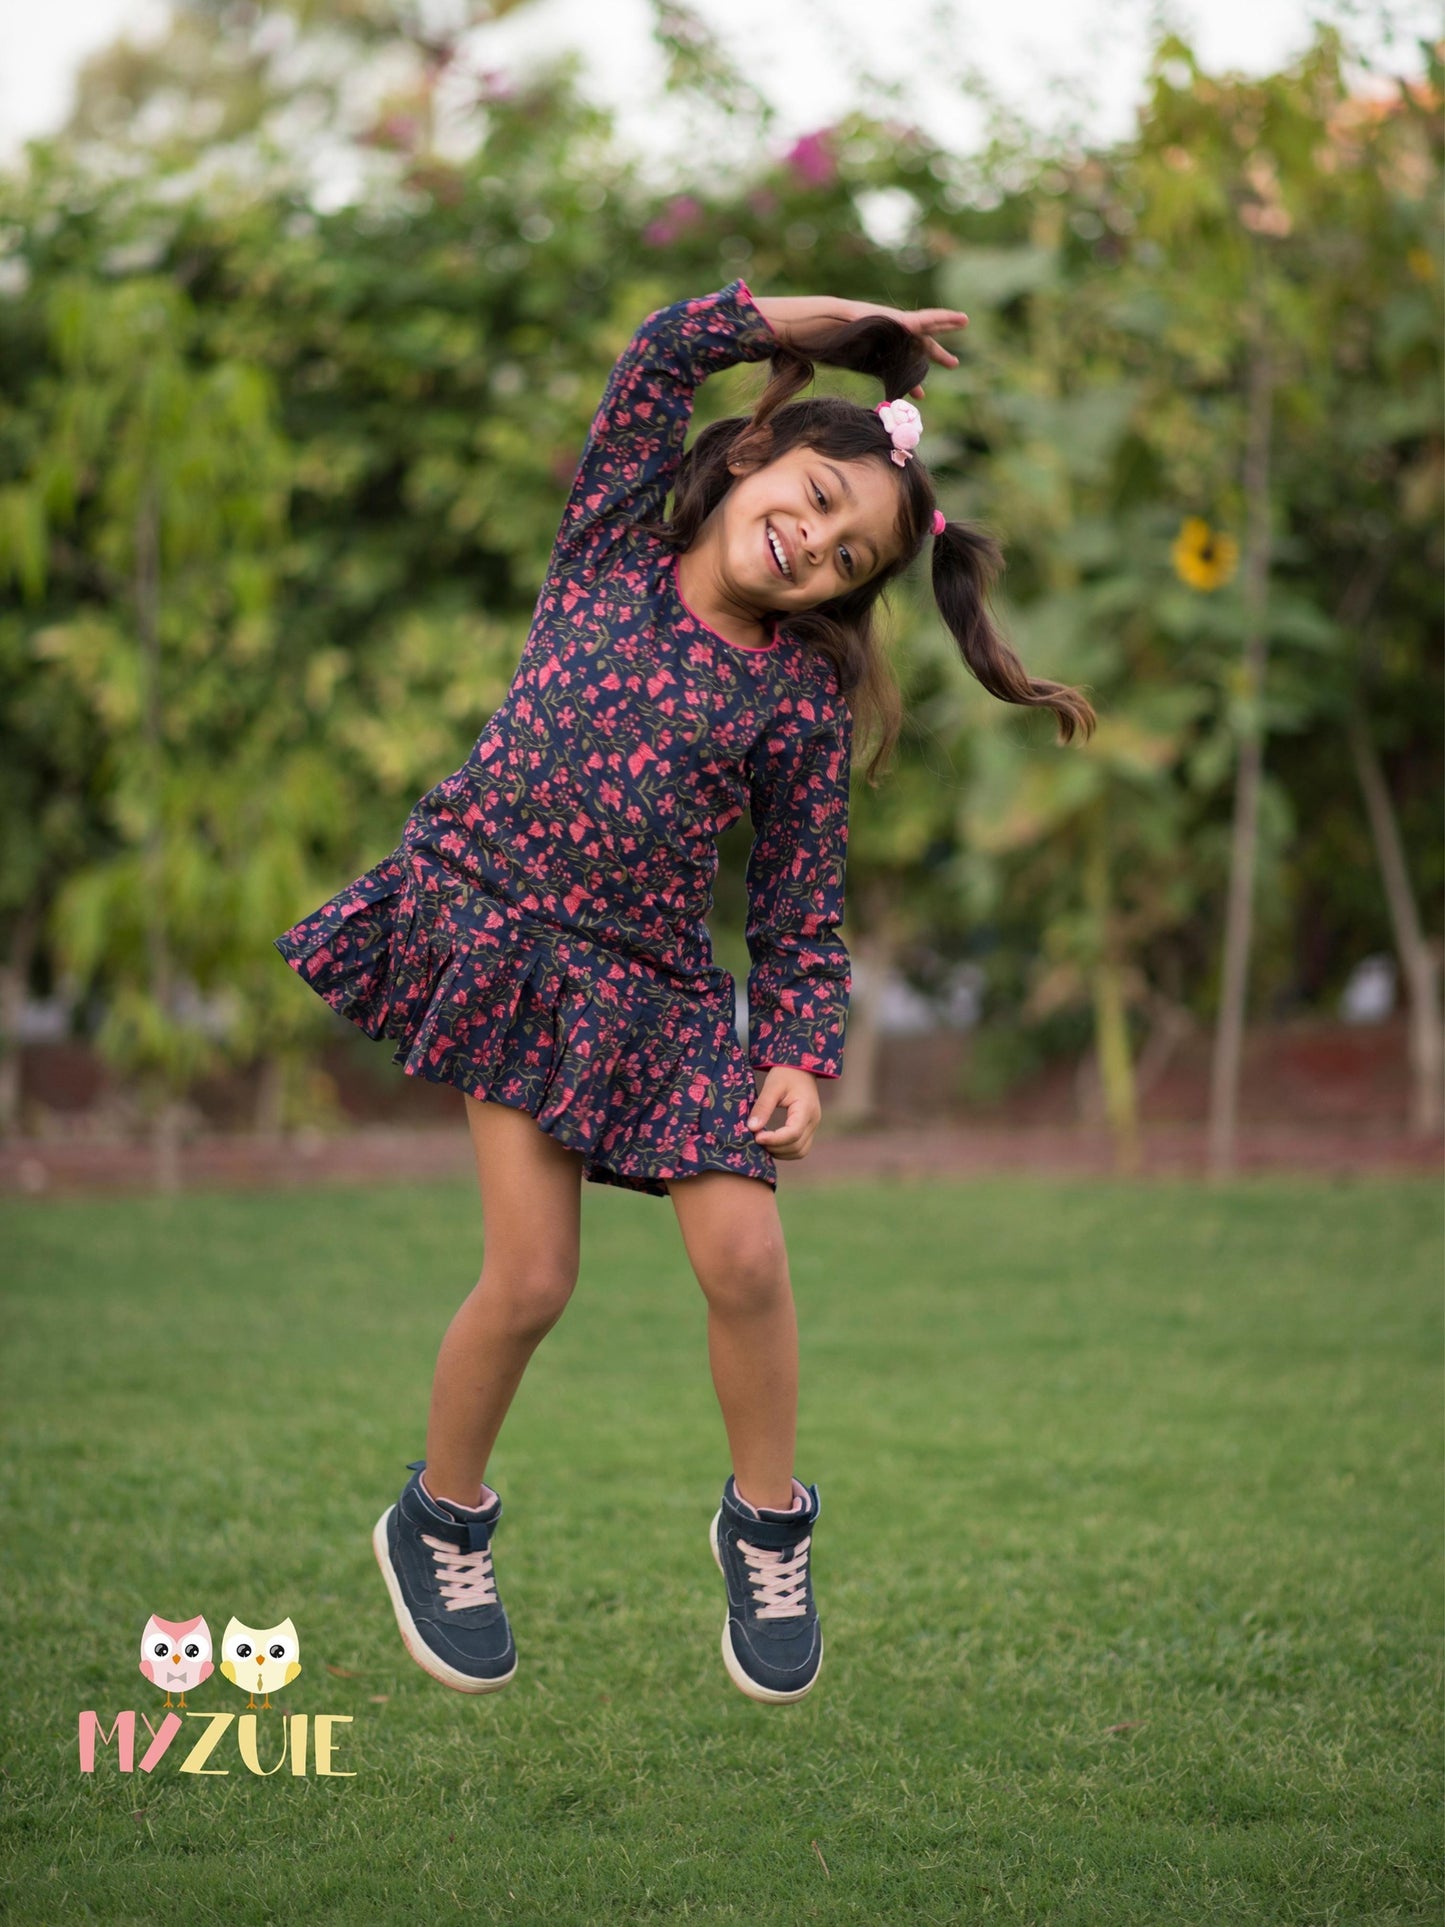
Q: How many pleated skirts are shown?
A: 1